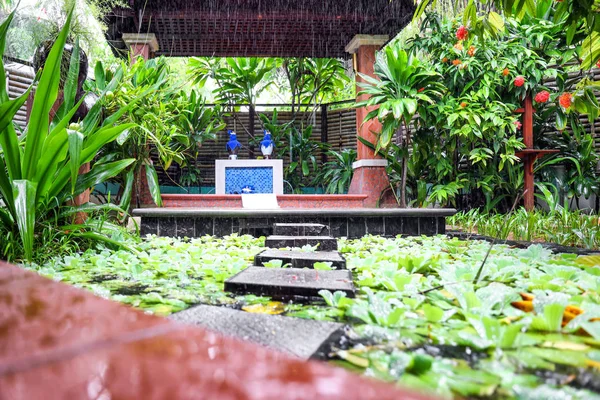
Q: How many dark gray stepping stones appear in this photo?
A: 5